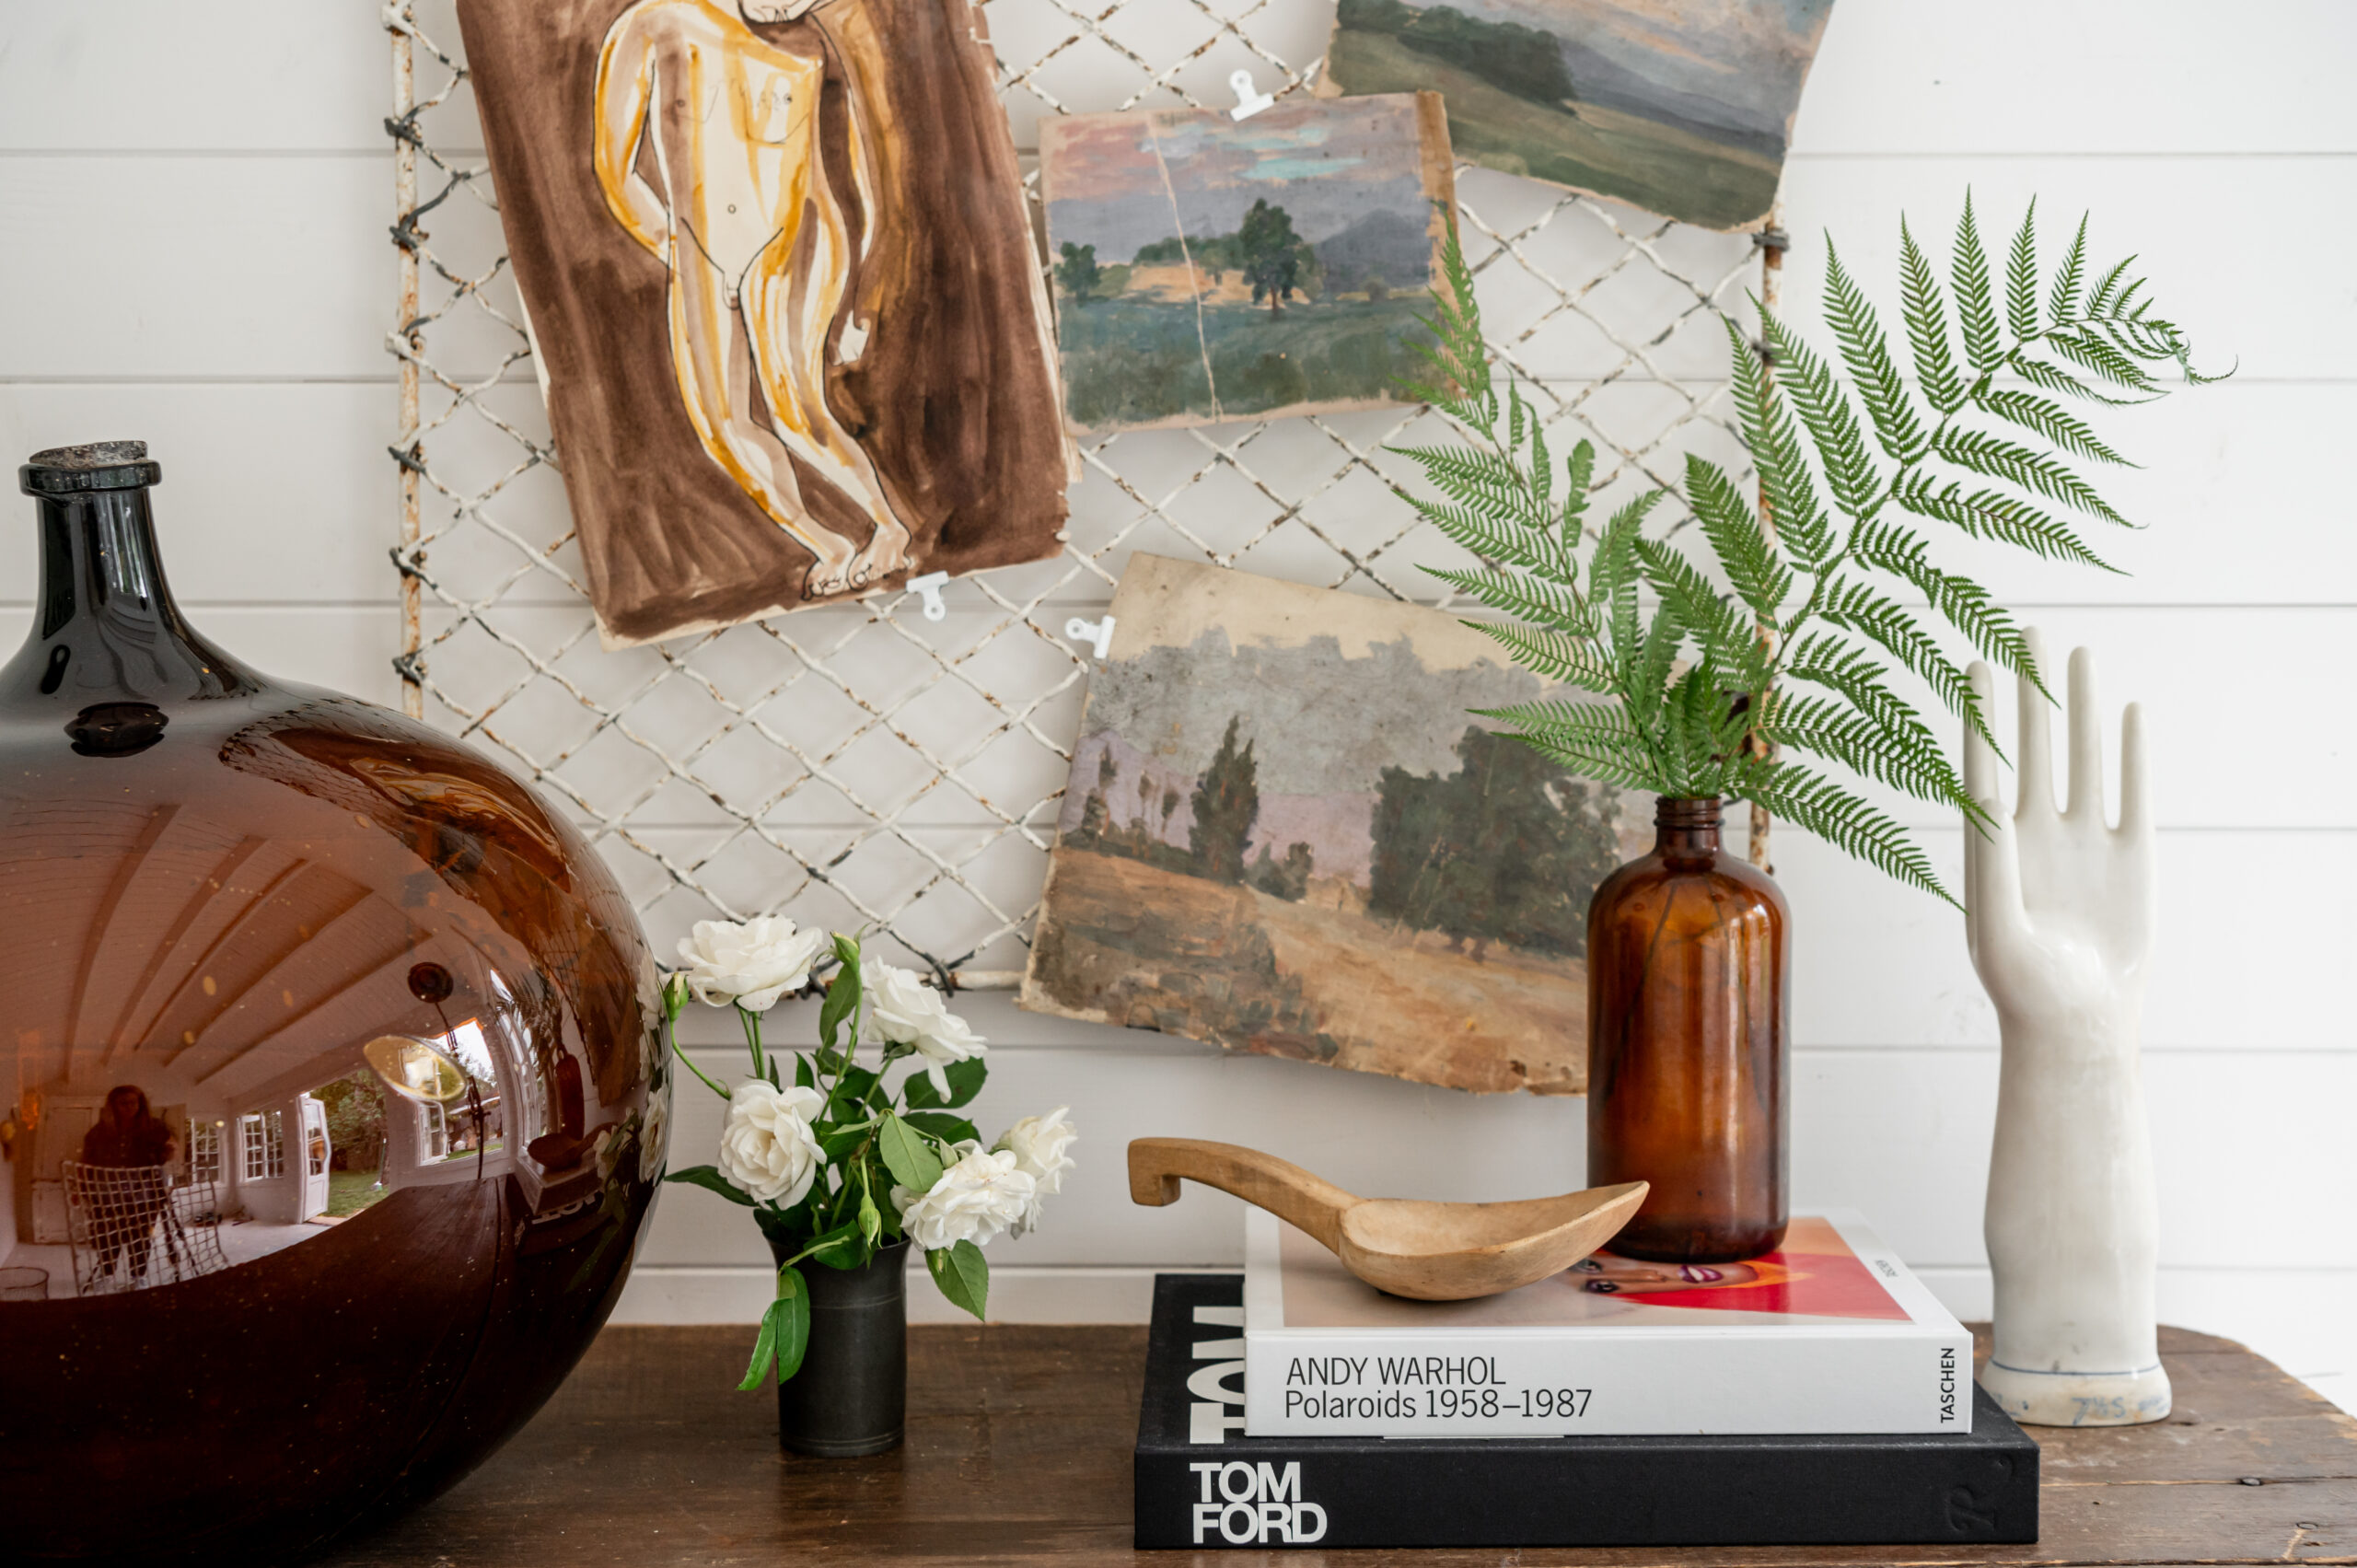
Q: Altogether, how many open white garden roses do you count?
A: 5